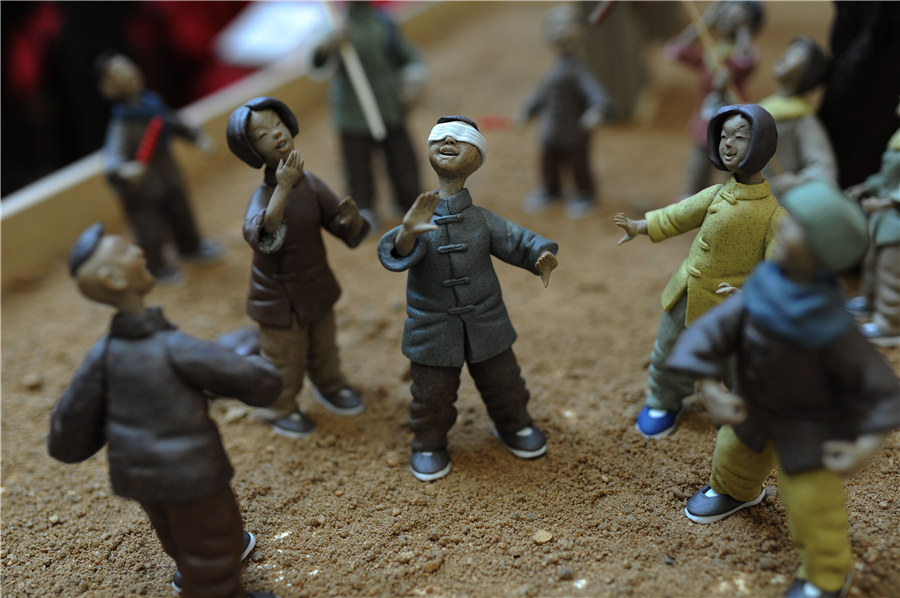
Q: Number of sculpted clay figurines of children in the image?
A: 11